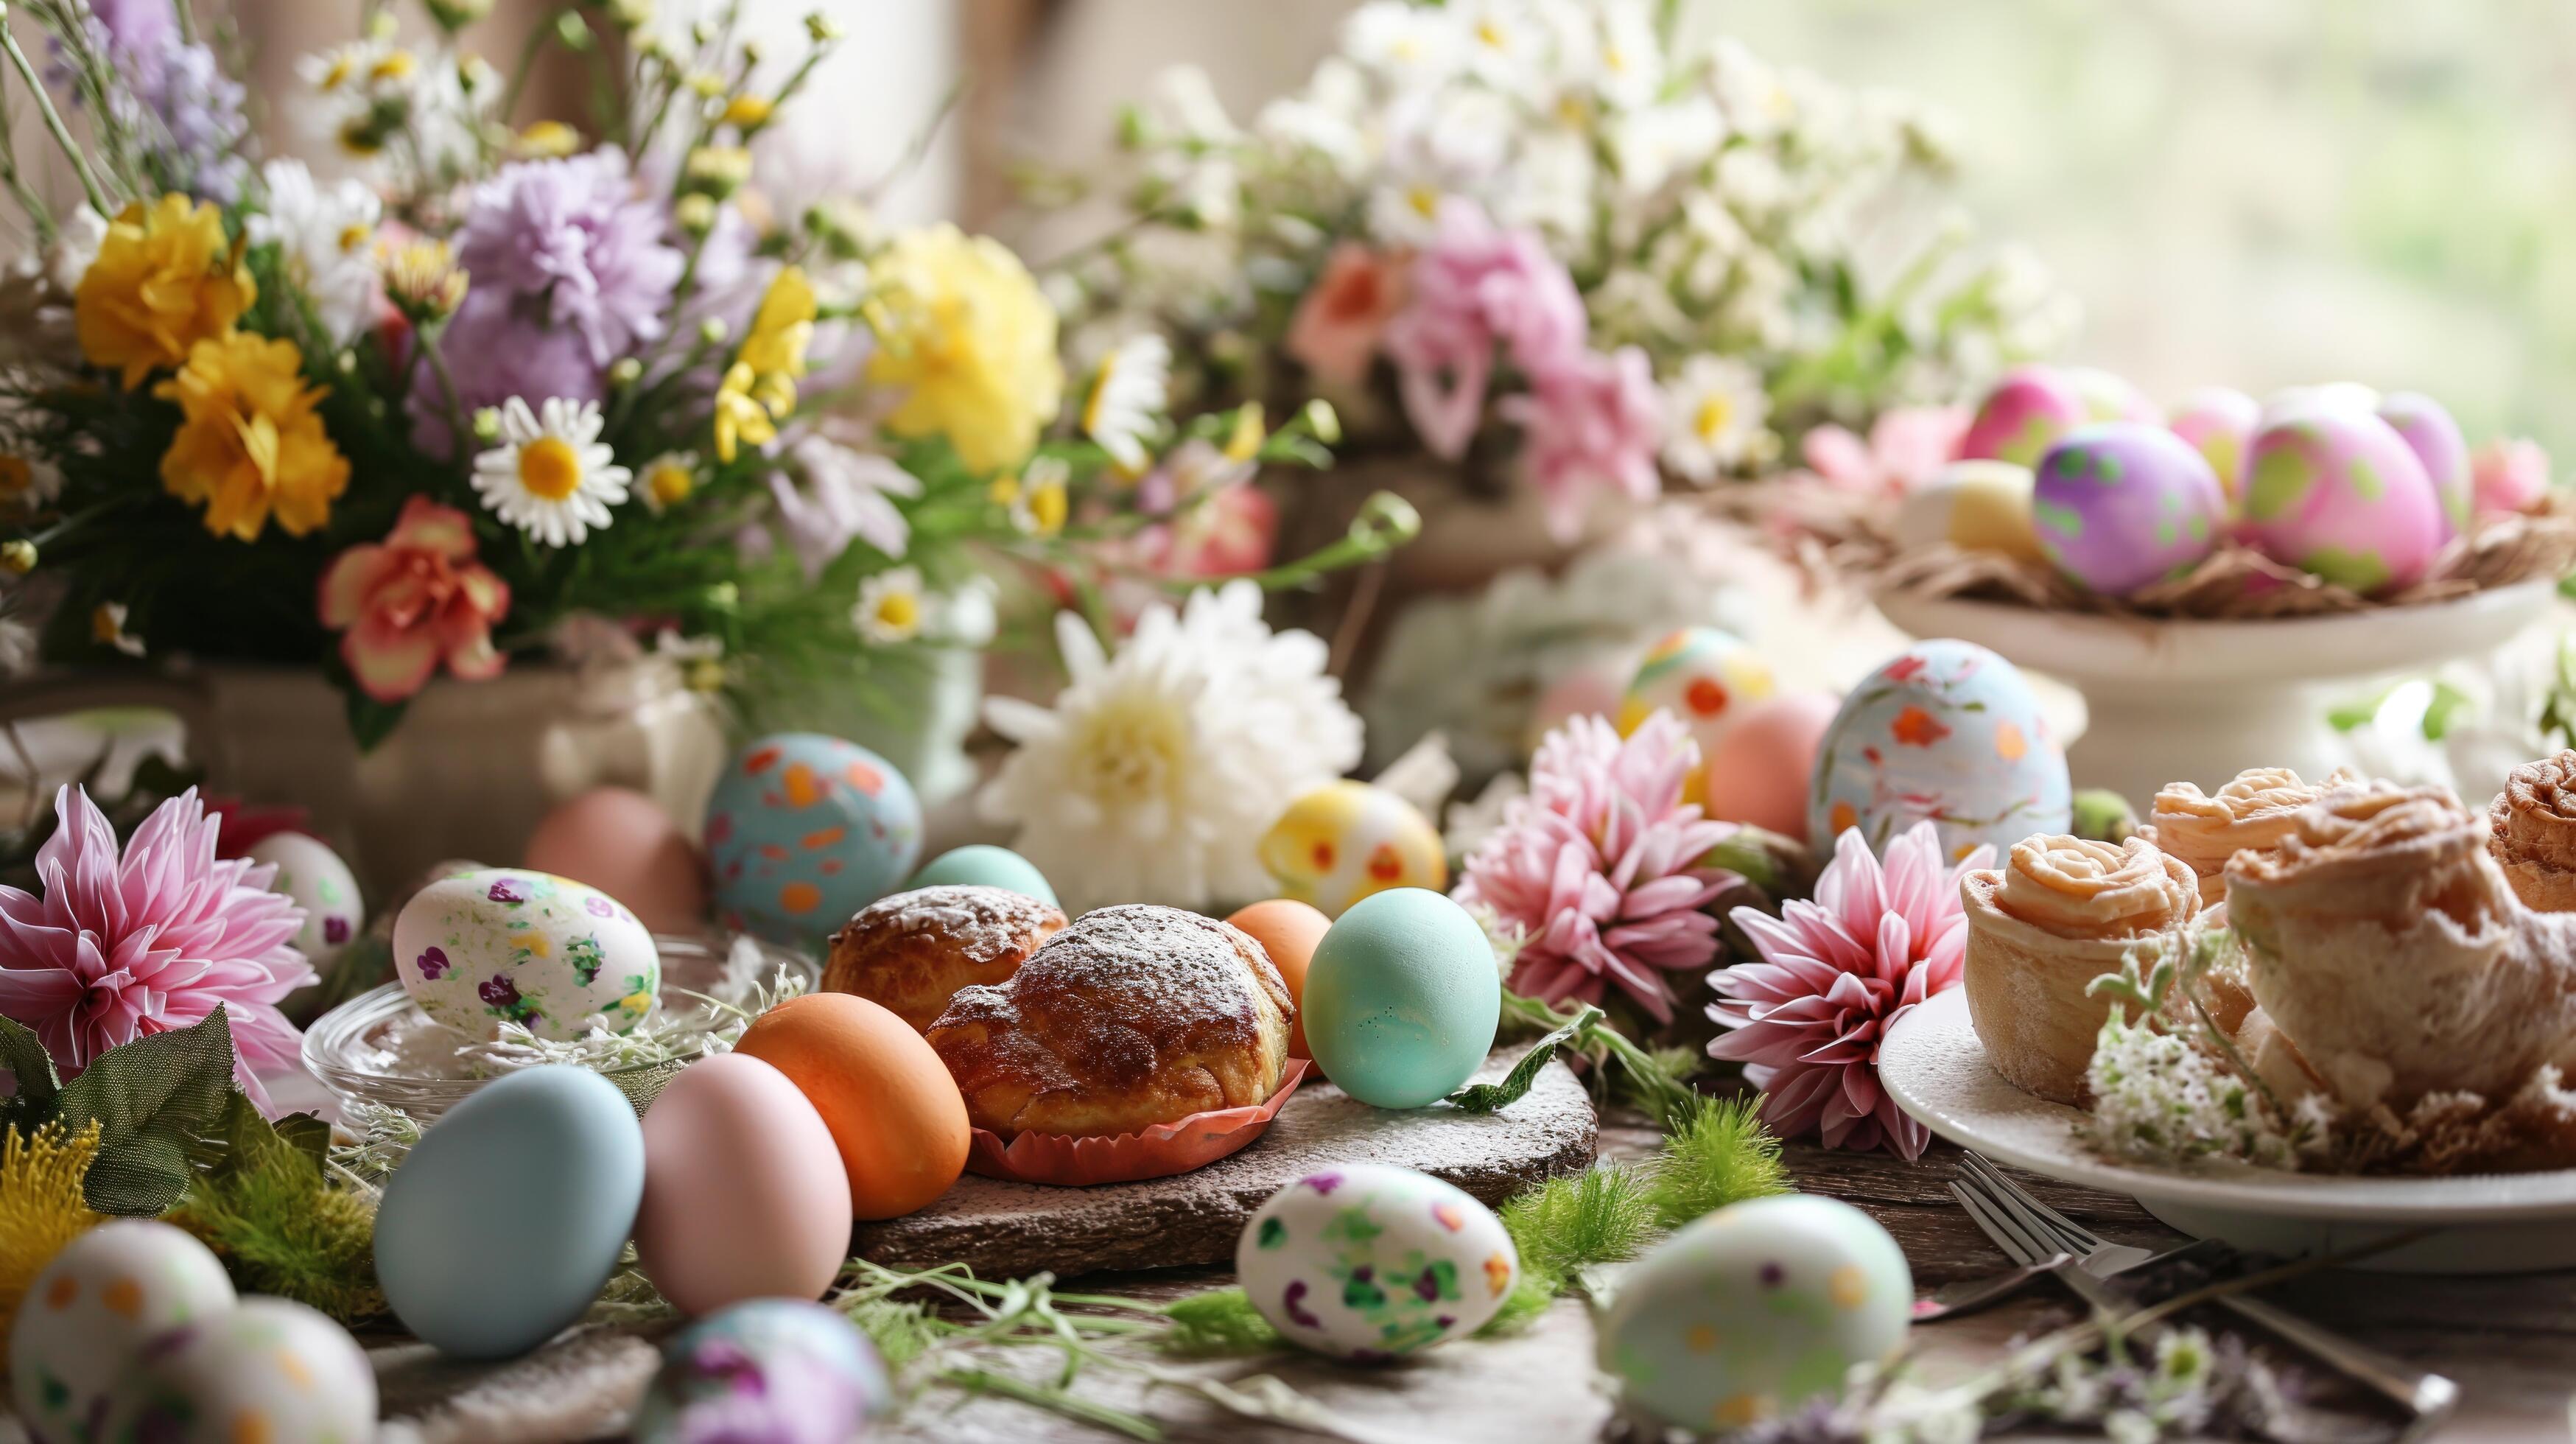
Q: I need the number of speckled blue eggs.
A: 2